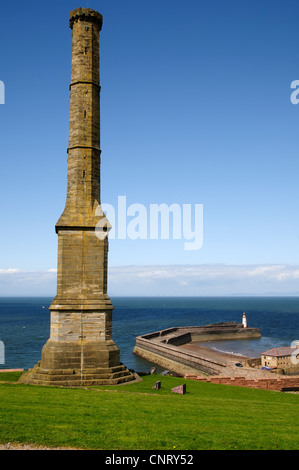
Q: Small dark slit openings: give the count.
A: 3